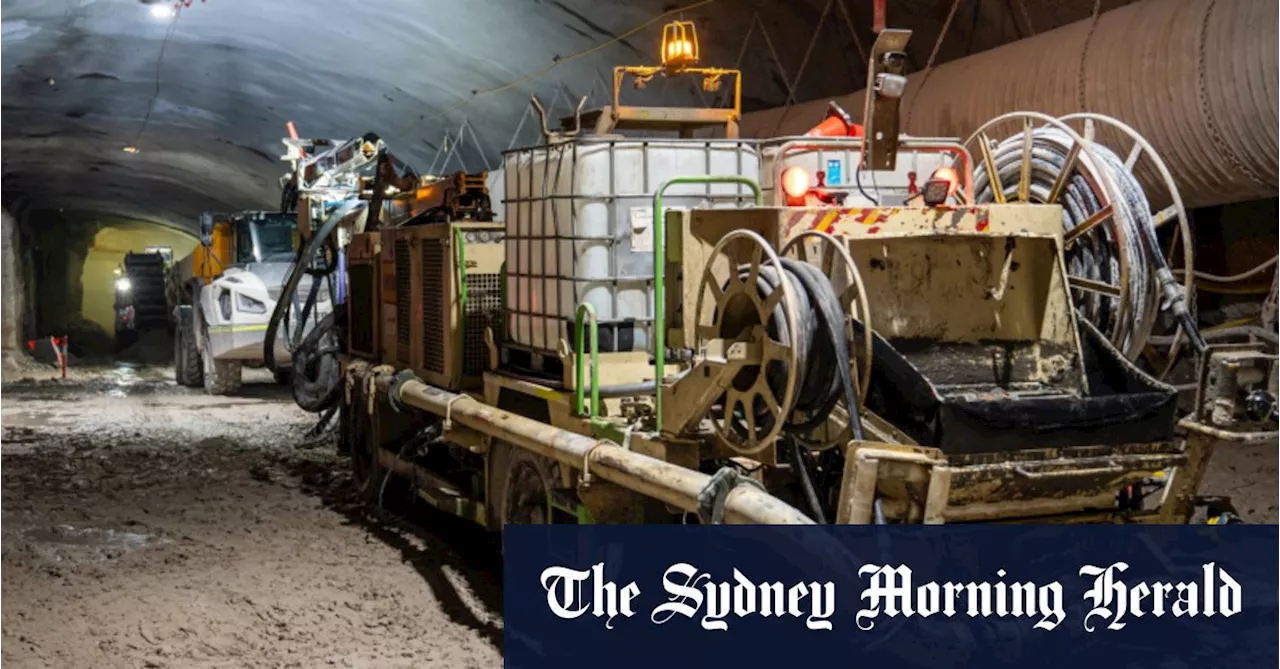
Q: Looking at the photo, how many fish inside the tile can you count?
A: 0